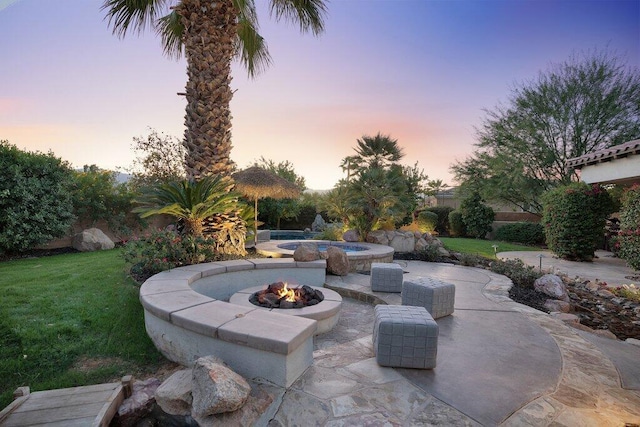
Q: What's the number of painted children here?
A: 0